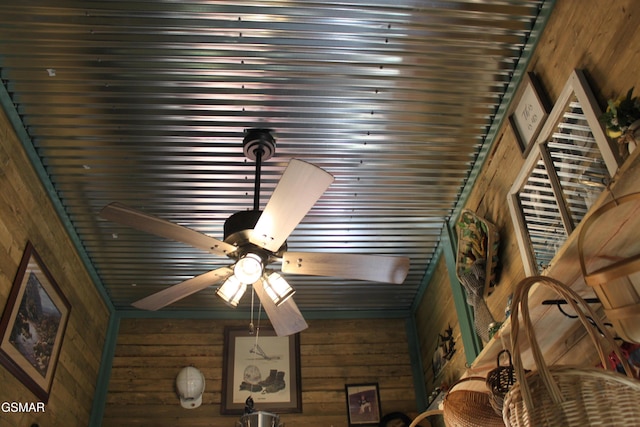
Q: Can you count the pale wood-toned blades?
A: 5